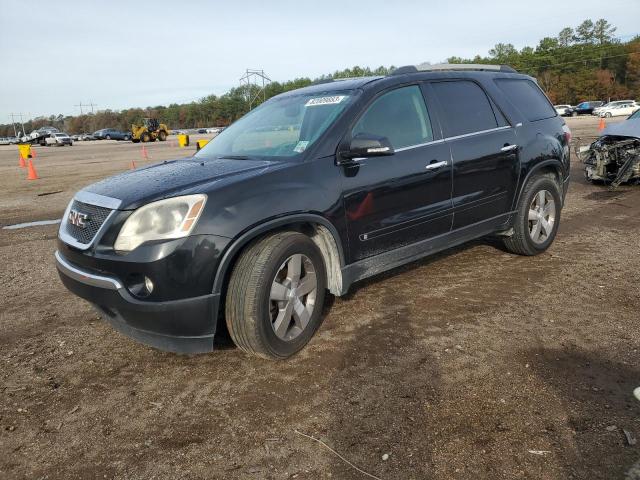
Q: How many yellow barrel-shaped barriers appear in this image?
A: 3